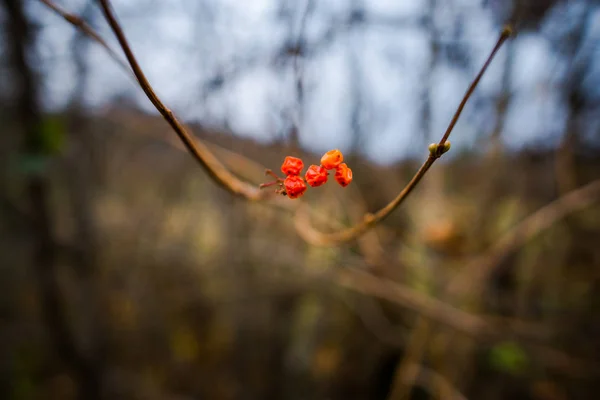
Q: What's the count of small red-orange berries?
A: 5